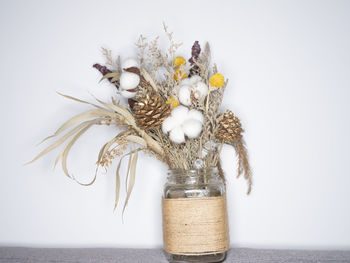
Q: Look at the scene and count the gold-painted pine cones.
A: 2